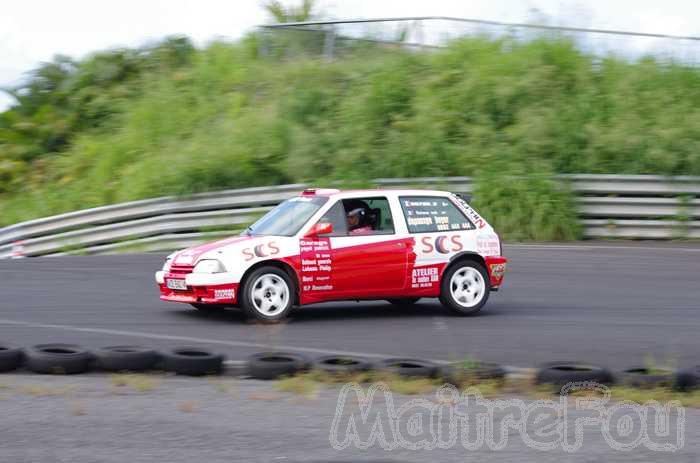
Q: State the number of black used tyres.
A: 11